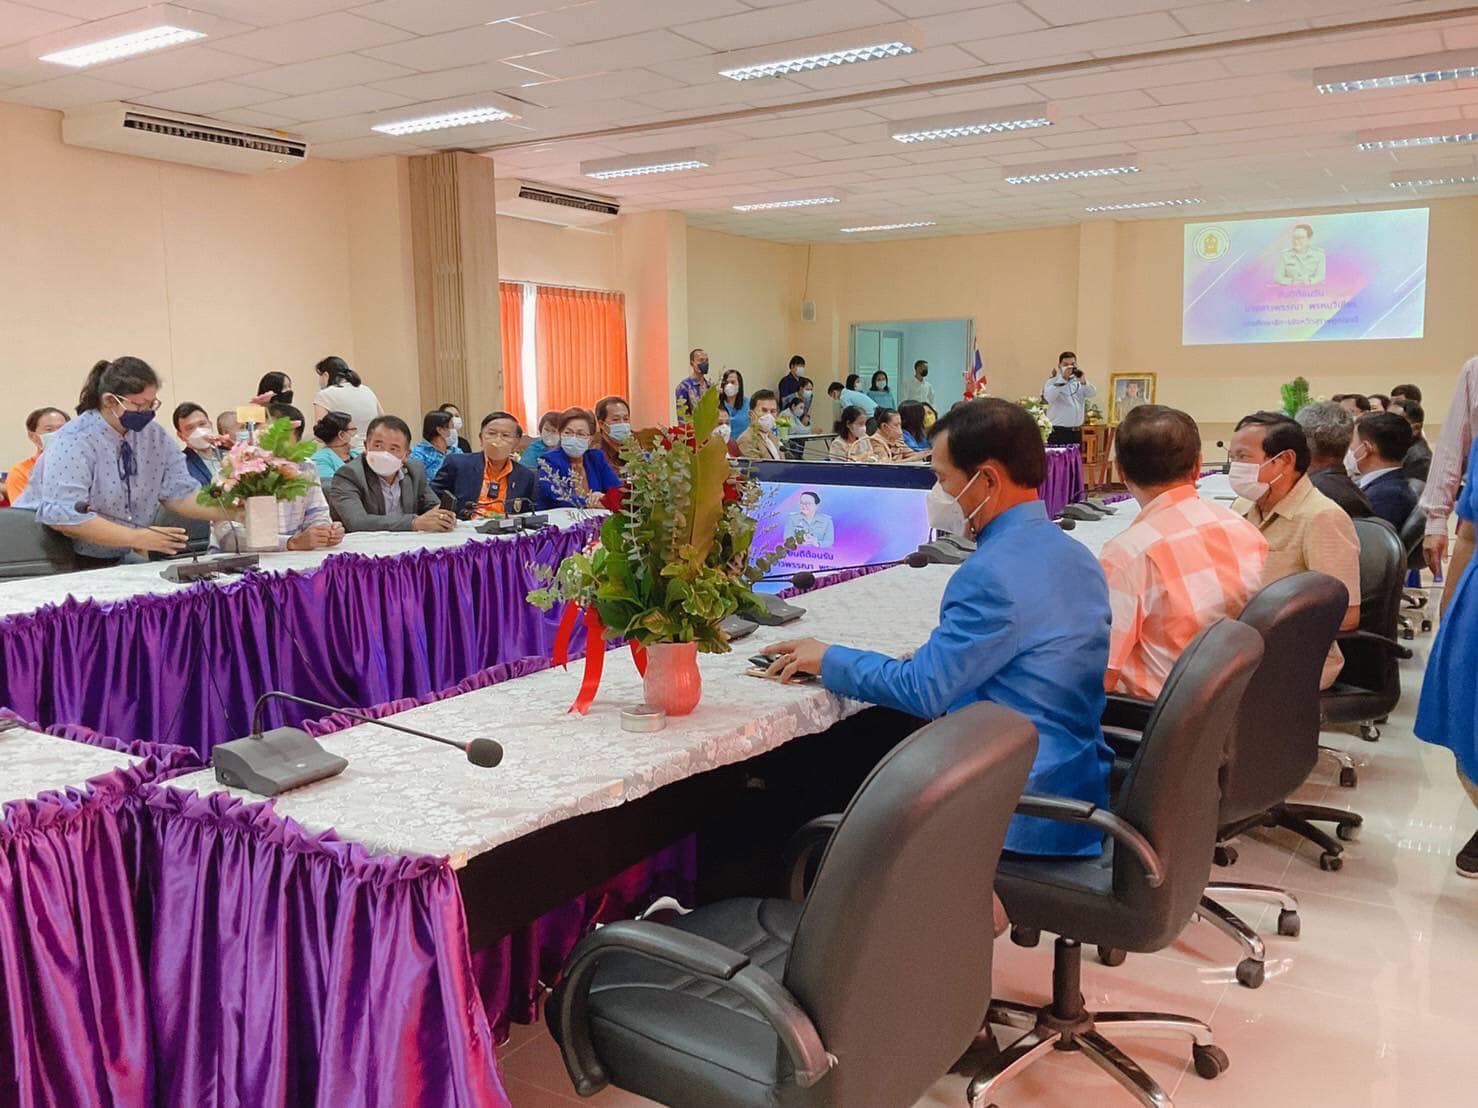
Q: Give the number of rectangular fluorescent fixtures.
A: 12